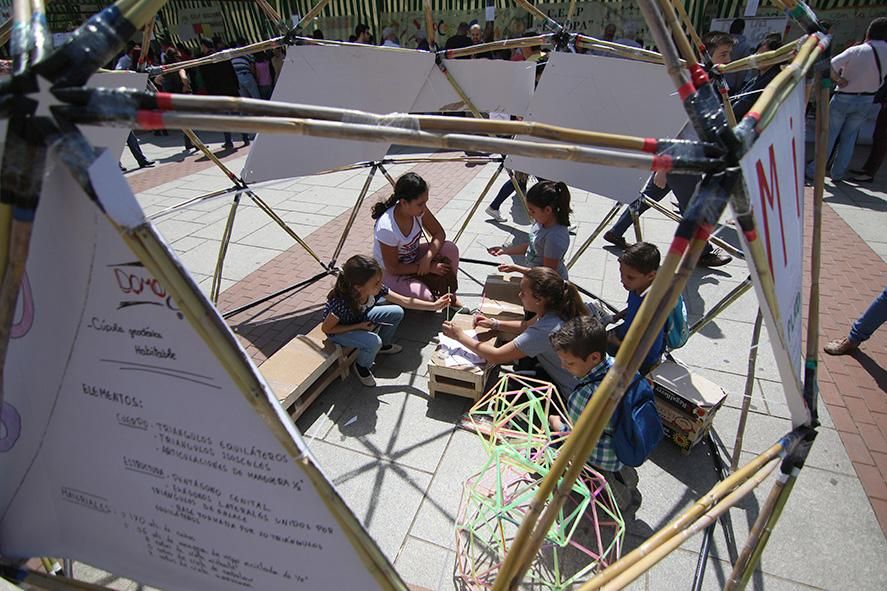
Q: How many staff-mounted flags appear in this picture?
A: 0